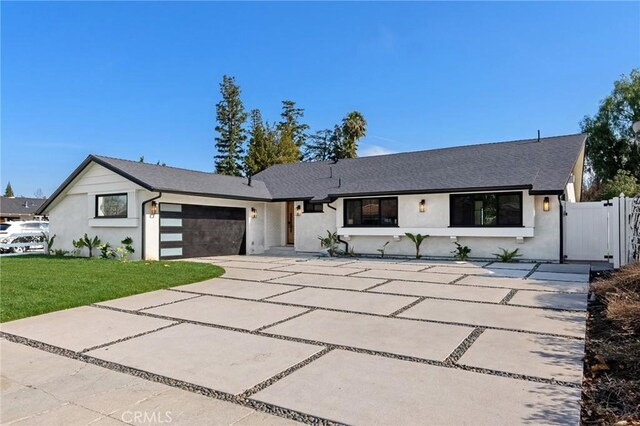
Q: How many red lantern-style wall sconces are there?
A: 0